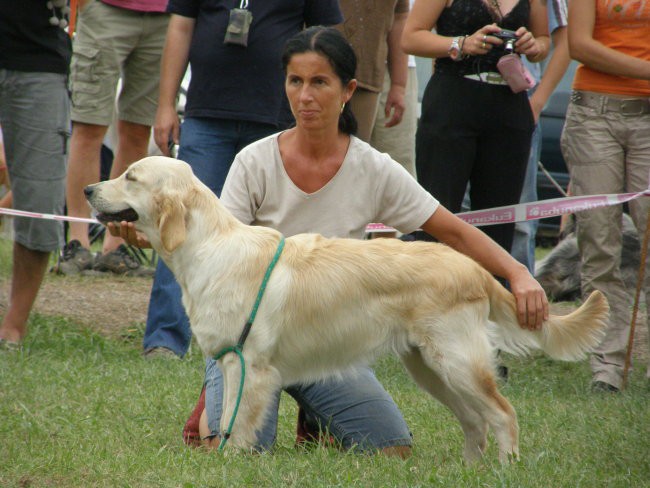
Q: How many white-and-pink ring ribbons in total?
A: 1